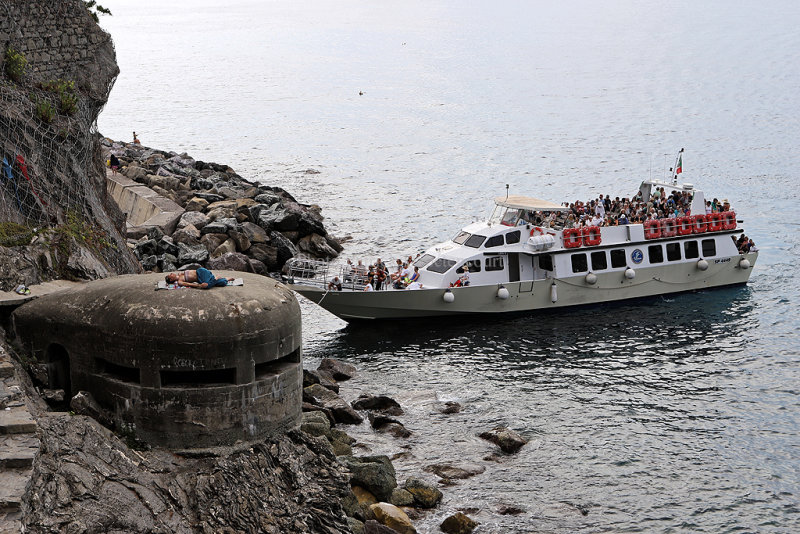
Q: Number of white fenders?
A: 7